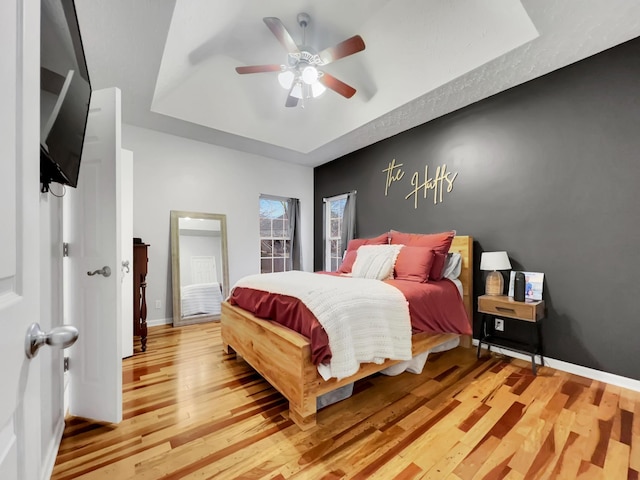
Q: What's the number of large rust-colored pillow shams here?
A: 2